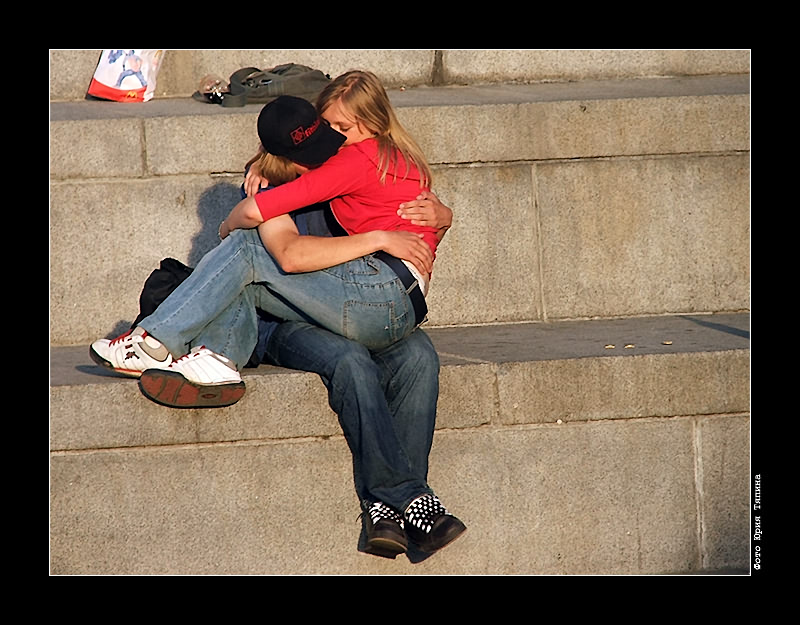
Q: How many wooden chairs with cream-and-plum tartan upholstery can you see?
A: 0